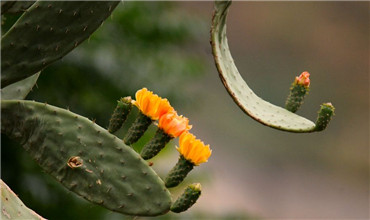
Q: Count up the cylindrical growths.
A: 7